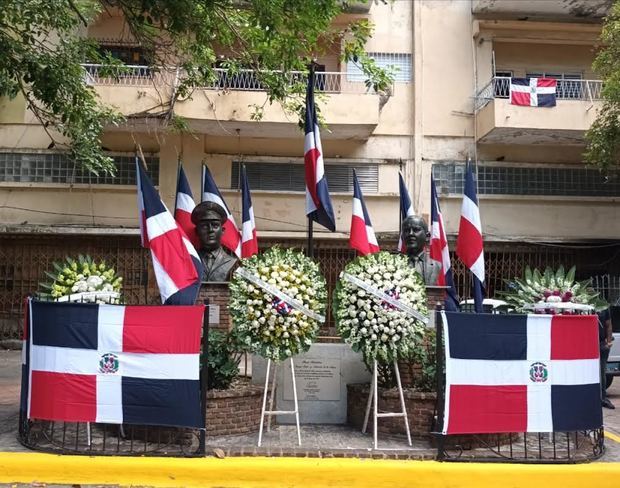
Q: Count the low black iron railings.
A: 2